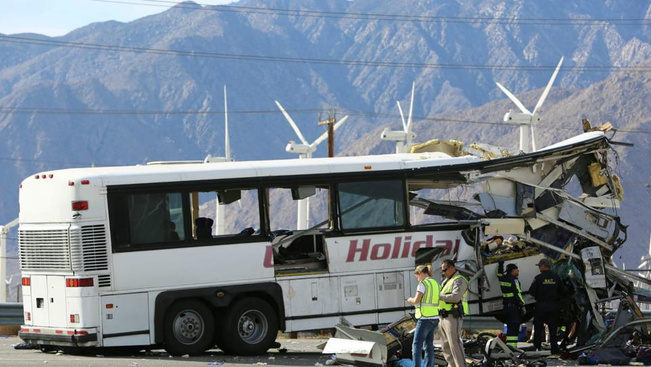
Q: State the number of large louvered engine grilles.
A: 2